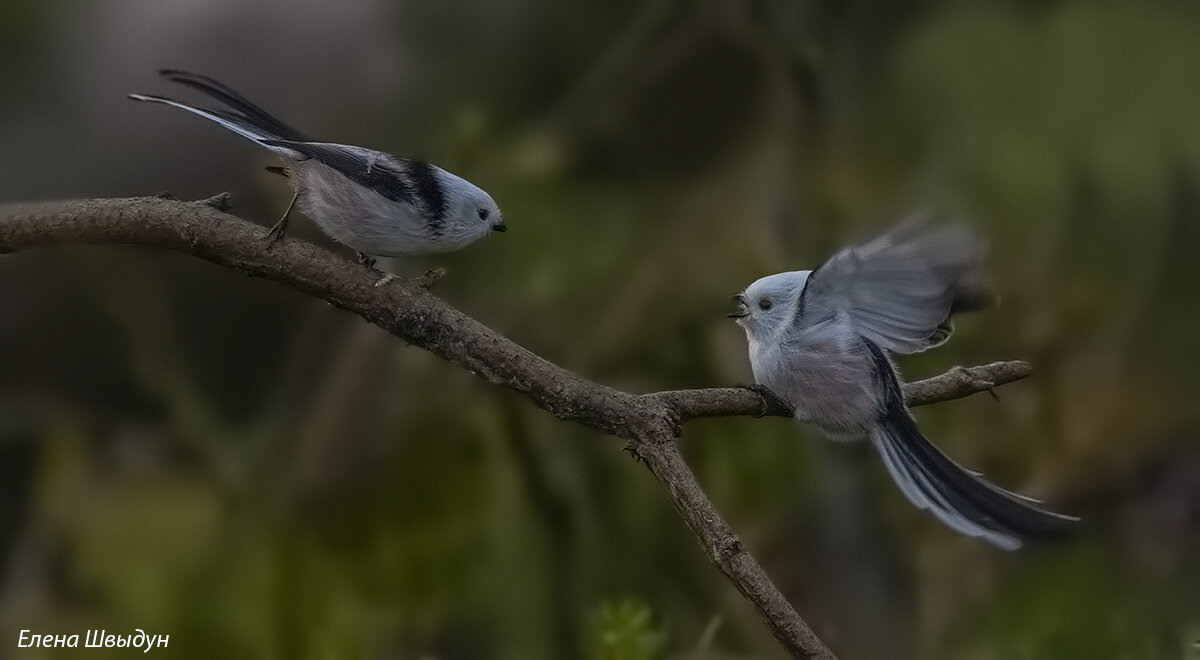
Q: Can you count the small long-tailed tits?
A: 2